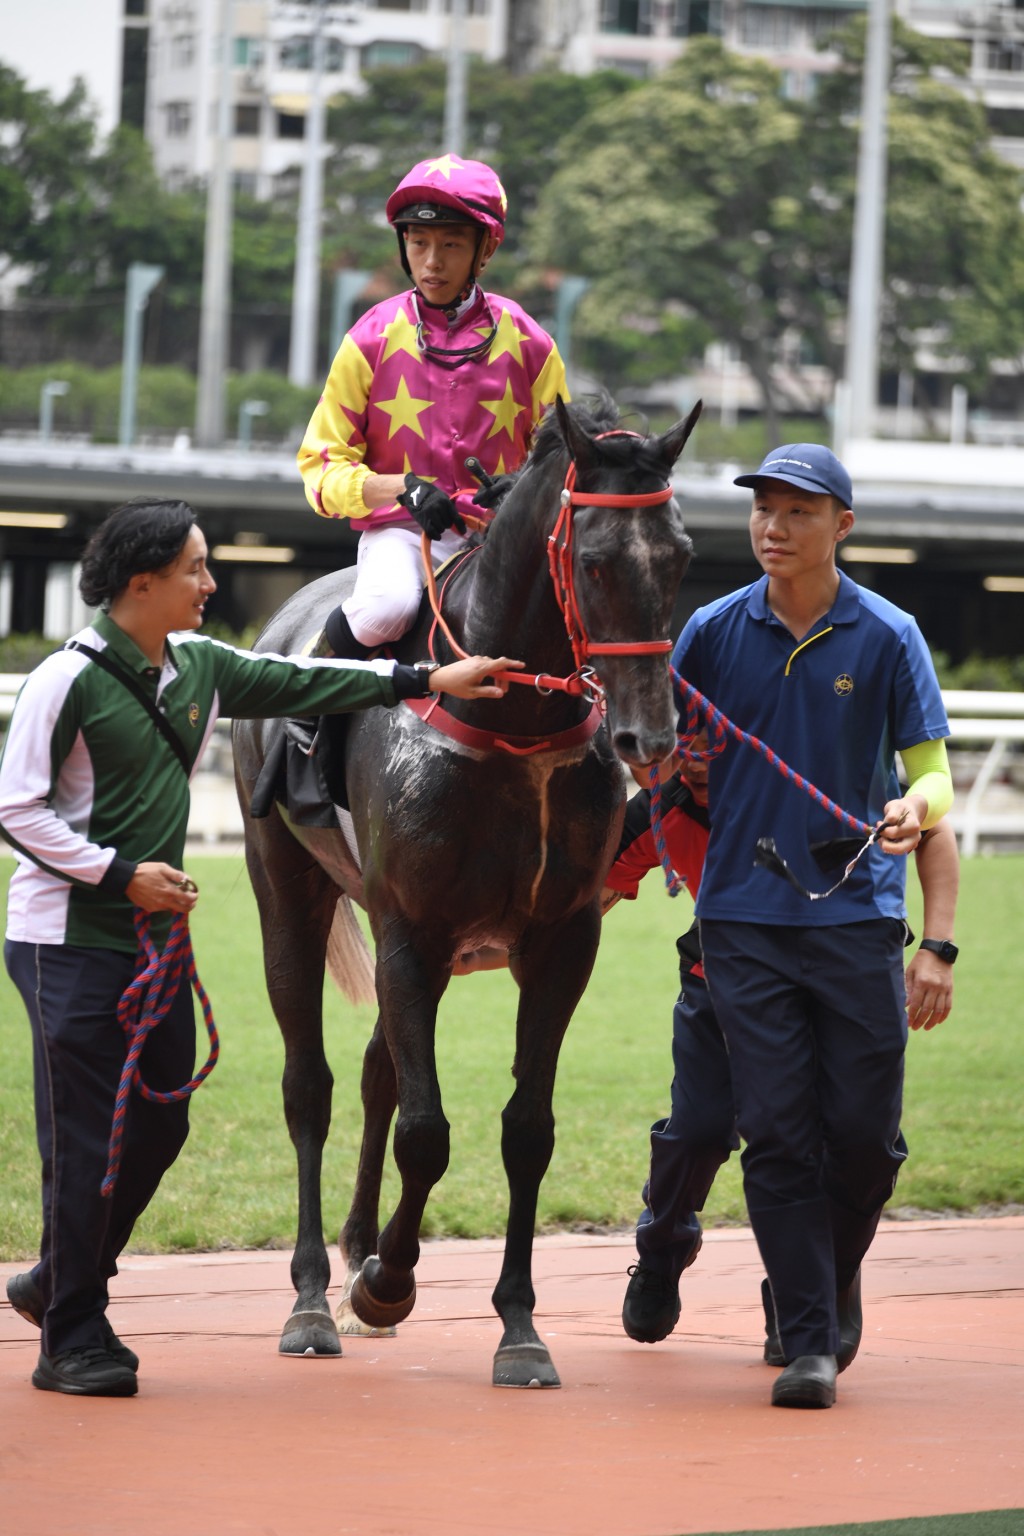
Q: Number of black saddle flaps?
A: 1